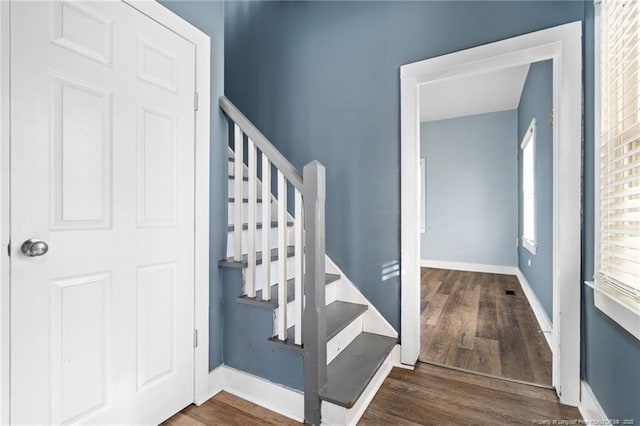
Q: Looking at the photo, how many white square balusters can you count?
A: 5